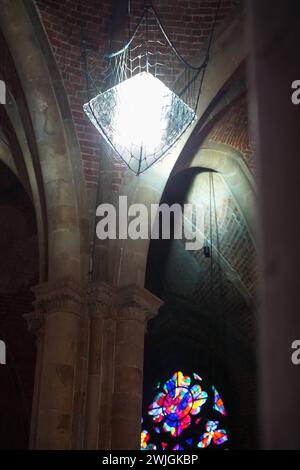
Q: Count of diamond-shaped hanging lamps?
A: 1